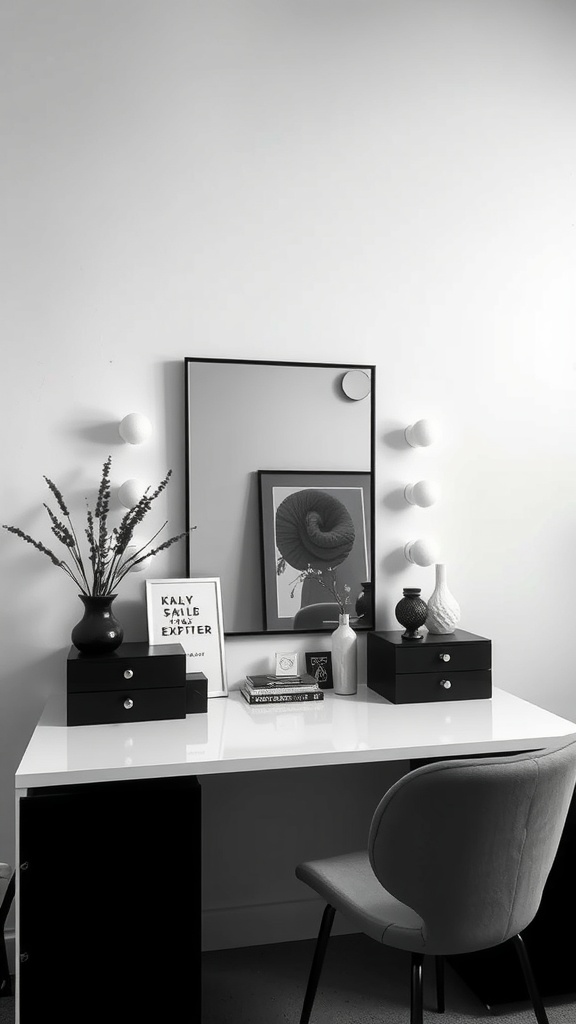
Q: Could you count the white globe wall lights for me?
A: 6